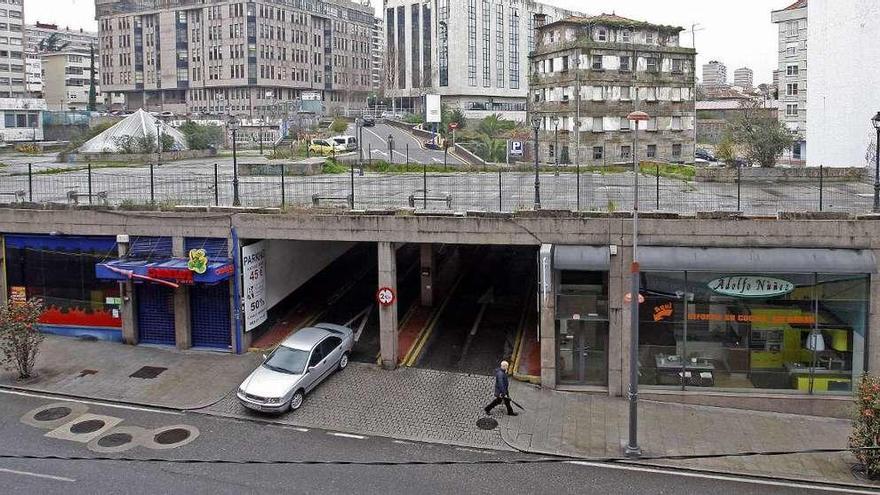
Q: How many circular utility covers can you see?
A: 5